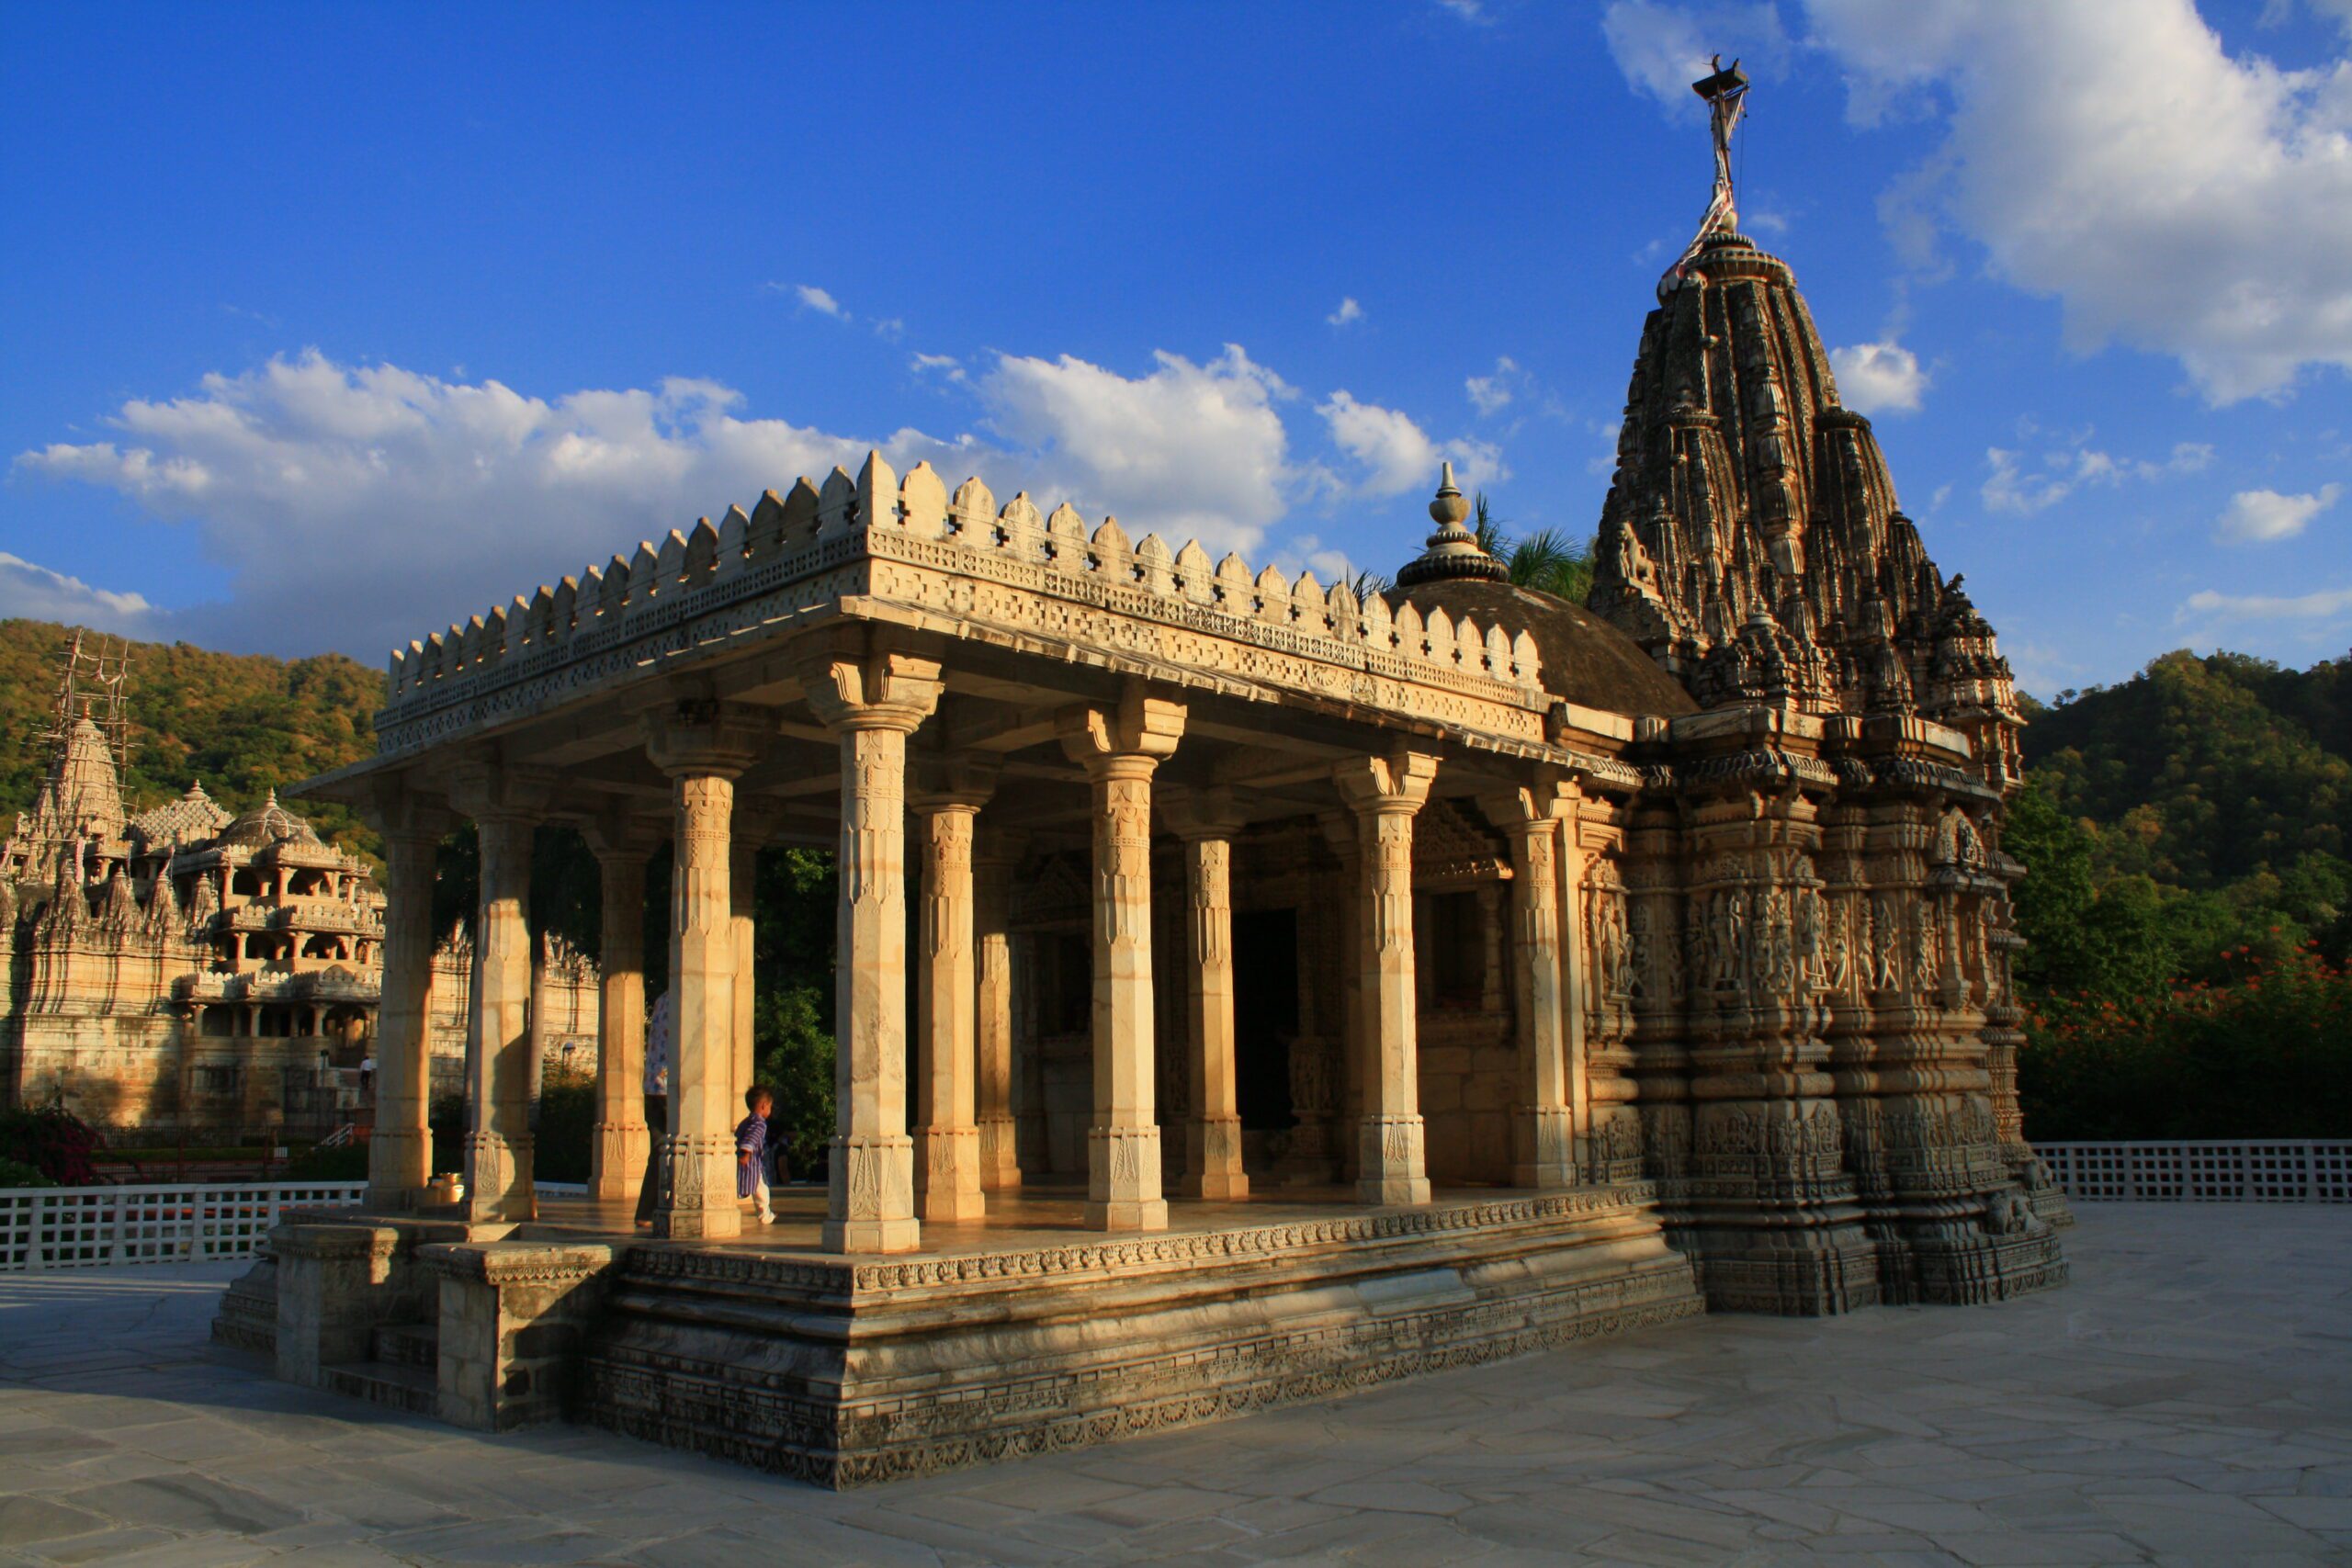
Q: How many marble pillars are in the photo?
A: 12